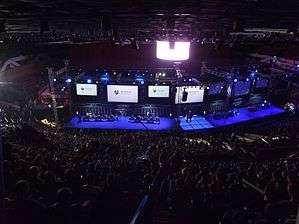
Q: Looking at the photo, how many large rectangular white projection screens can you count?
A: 4